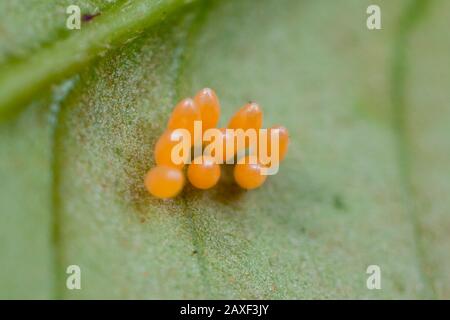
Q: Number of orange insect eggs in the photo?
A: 9